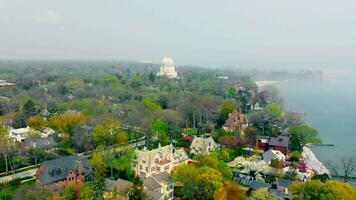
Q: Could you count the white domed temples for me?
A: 1